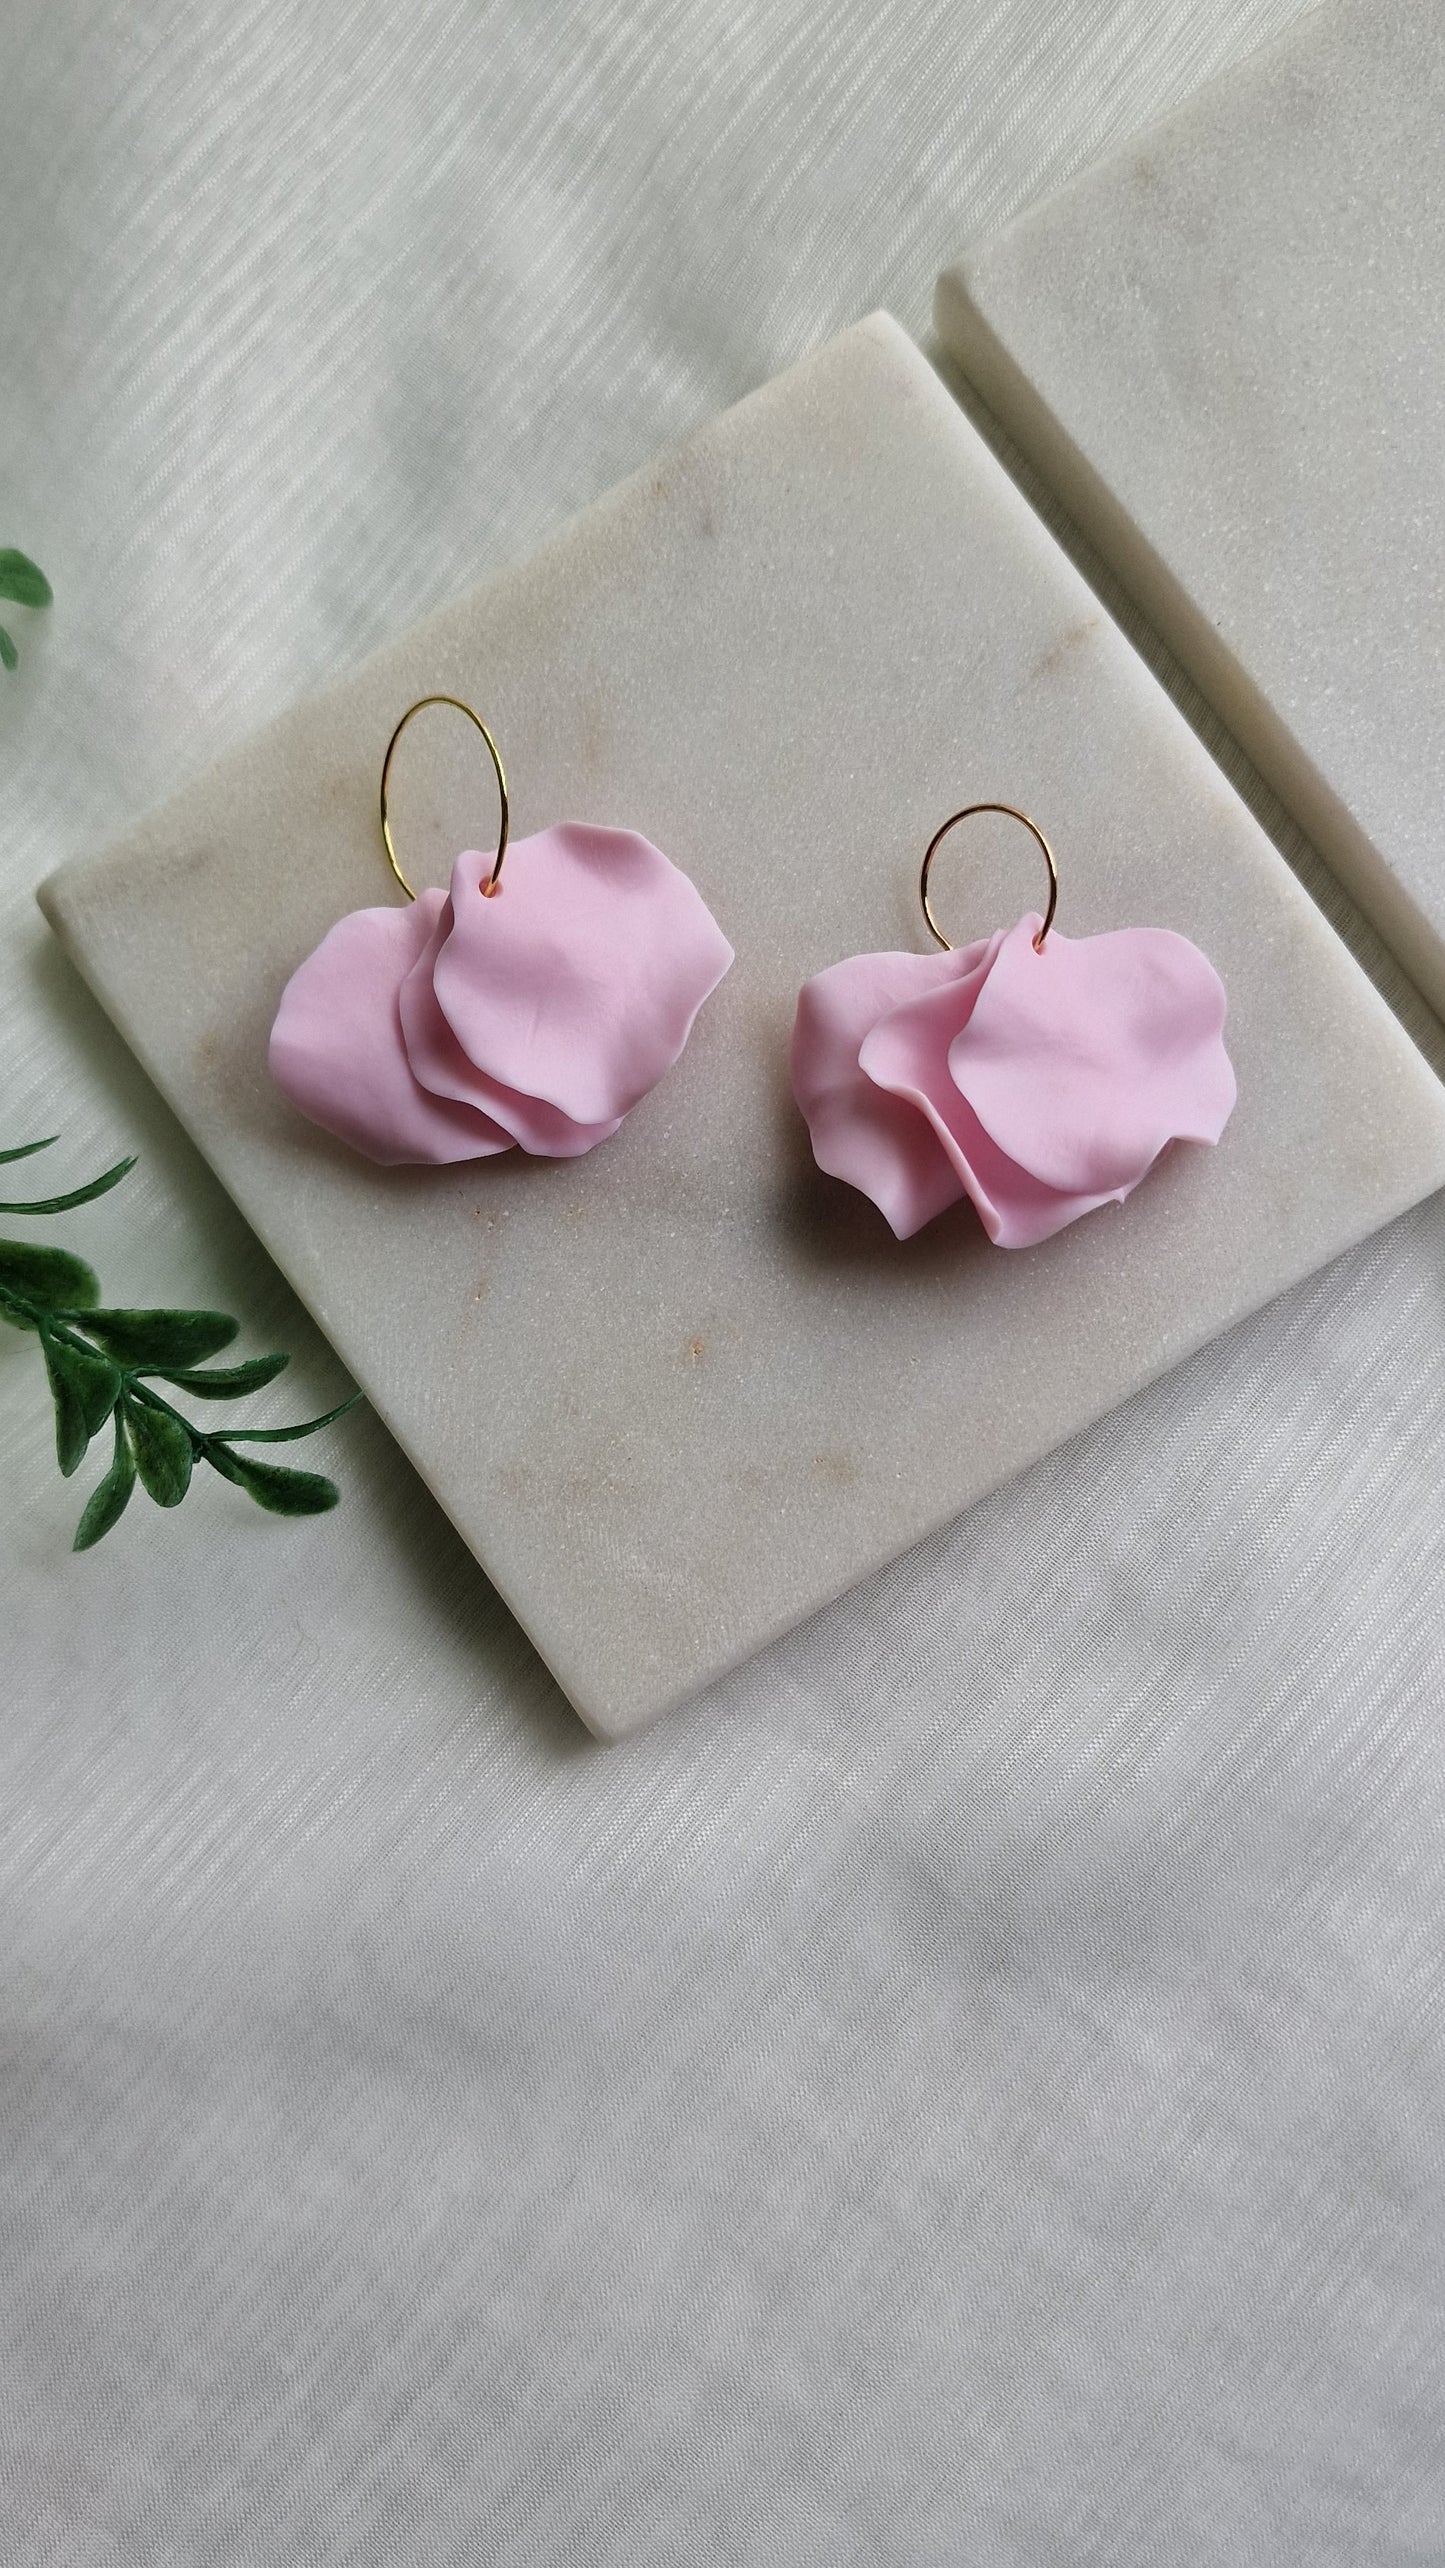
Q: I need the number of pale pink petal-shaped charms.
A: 6